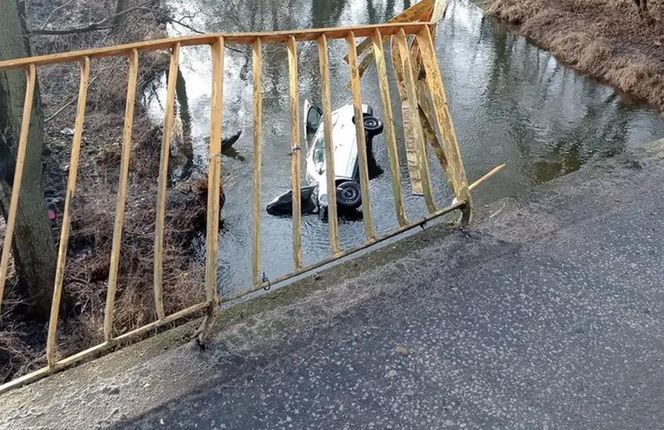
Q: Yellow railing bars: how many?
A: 12